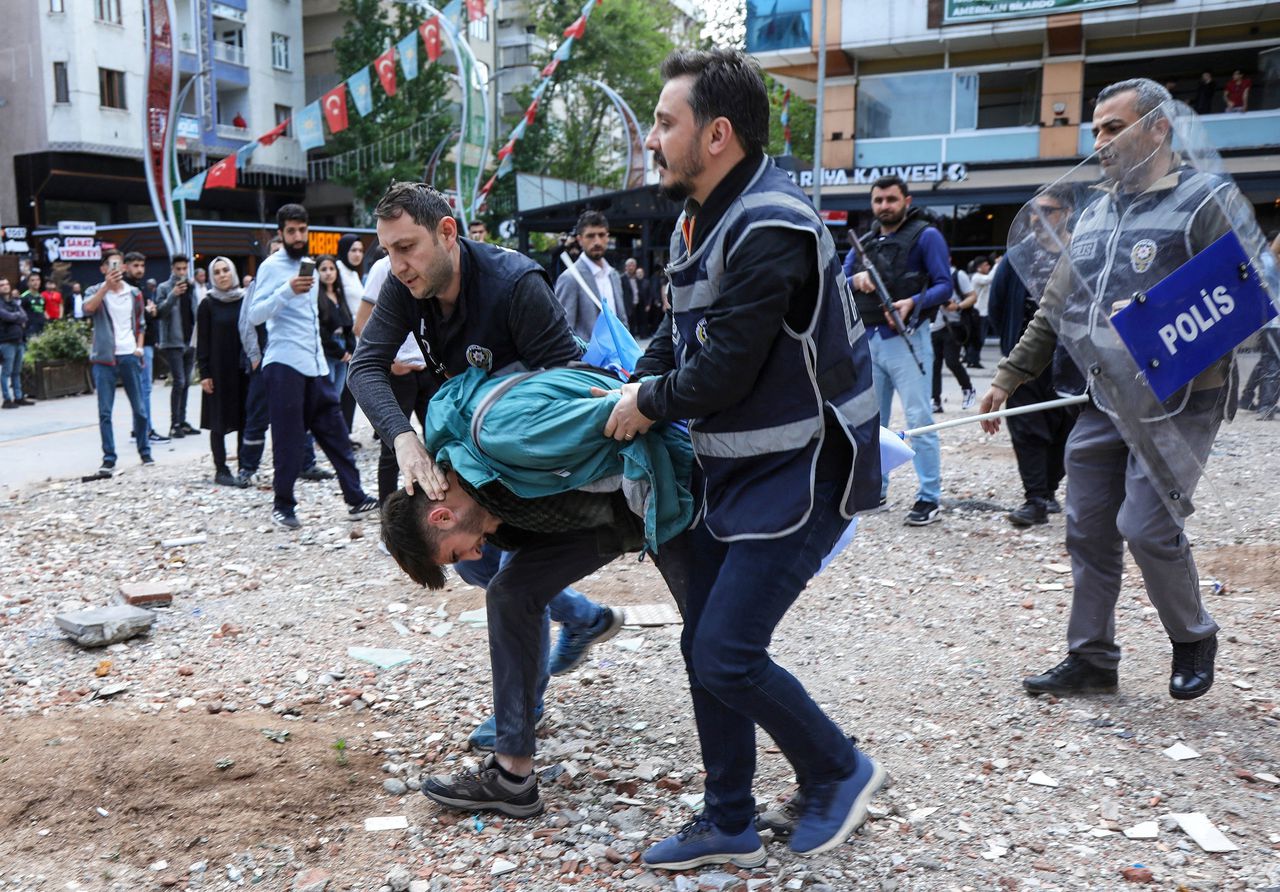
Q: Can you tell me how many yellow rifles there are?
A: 0